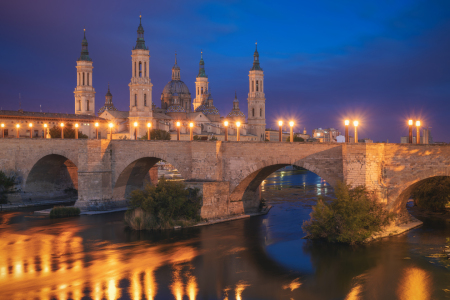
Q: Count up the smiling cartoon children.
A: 0